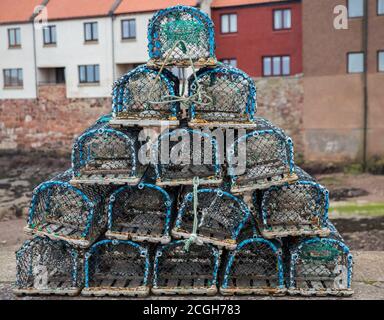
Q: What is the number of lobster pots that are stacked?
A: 15